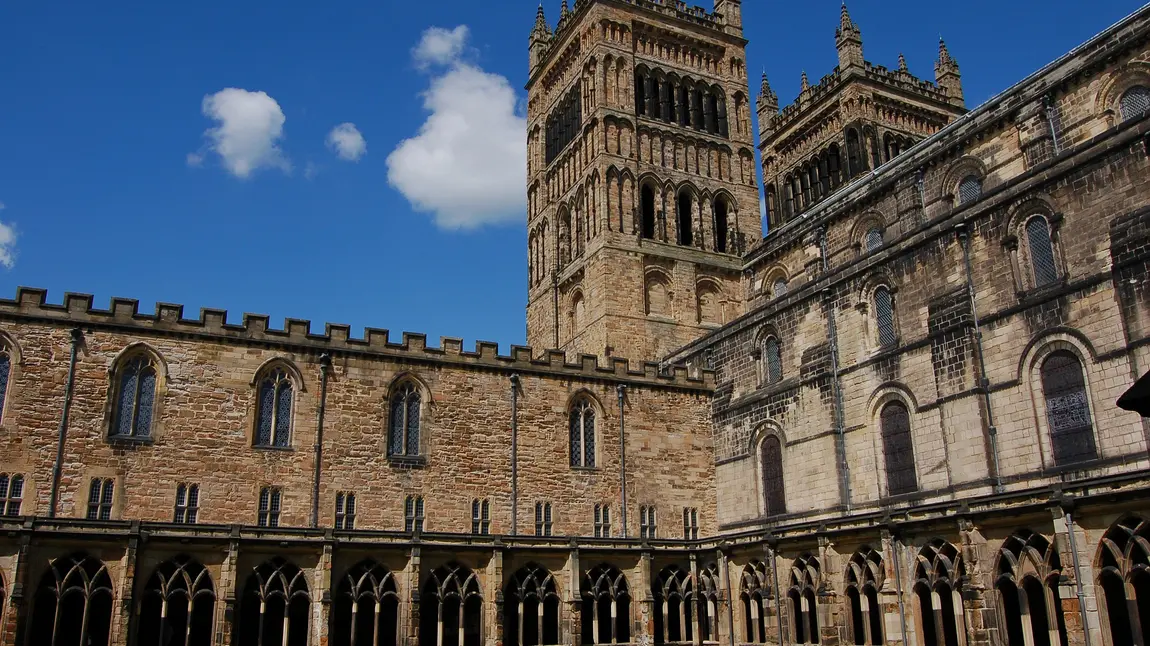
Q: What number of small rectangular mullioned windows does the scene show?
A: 11